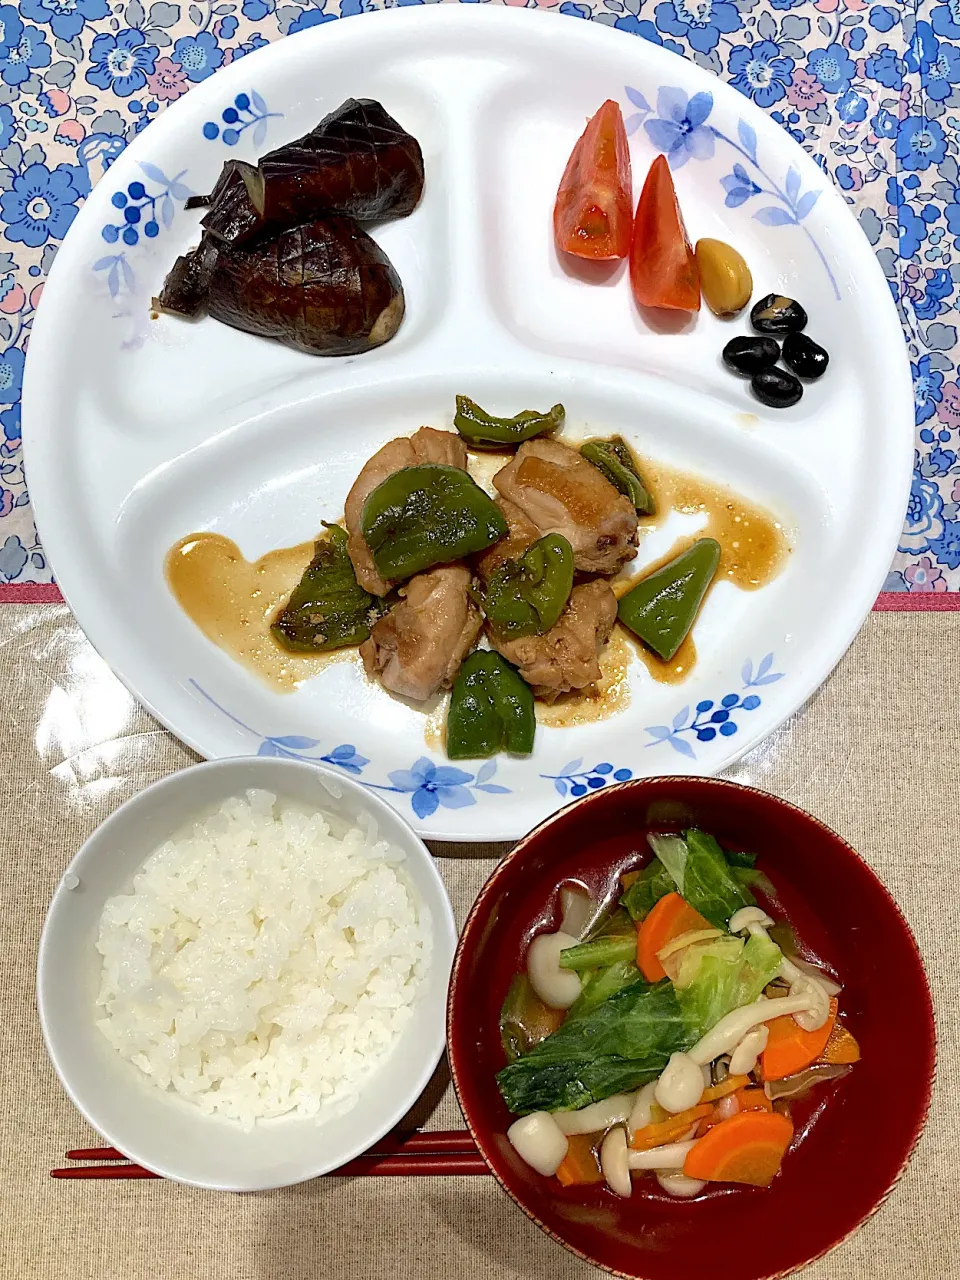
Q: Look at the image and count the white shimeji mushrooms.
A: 8